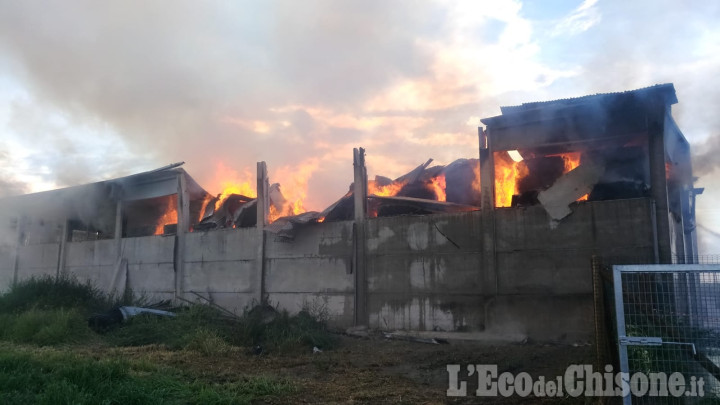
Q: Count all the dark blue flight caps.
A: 0